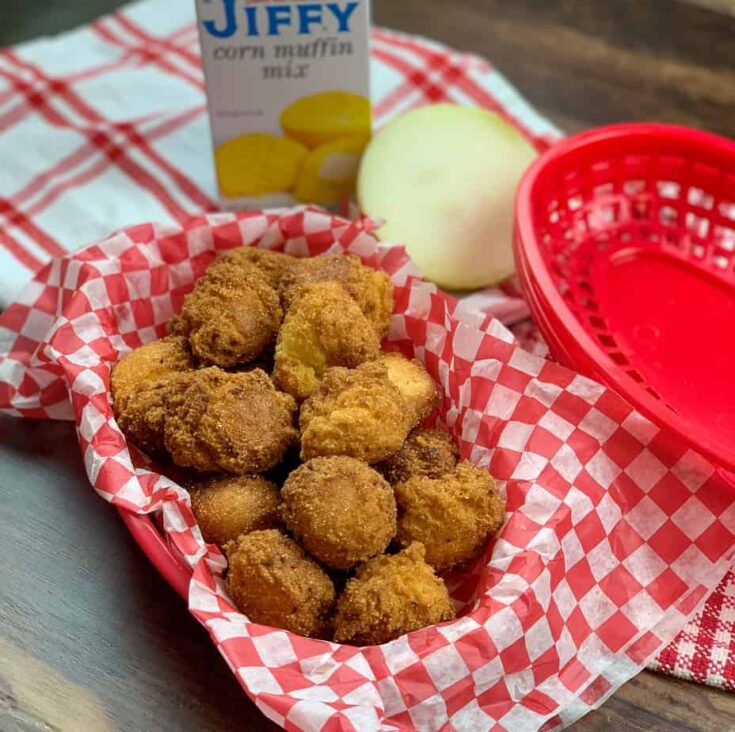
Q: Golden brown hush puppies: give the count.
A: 14